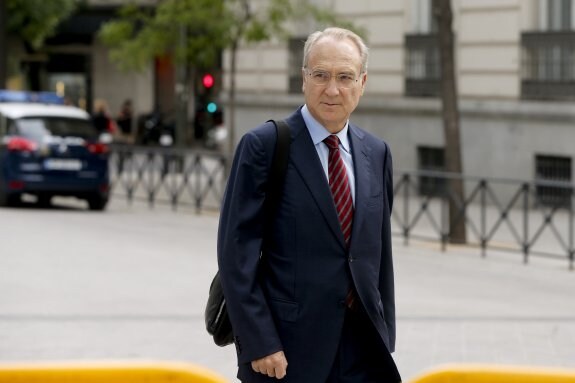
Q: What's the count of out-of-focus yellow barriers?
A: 2